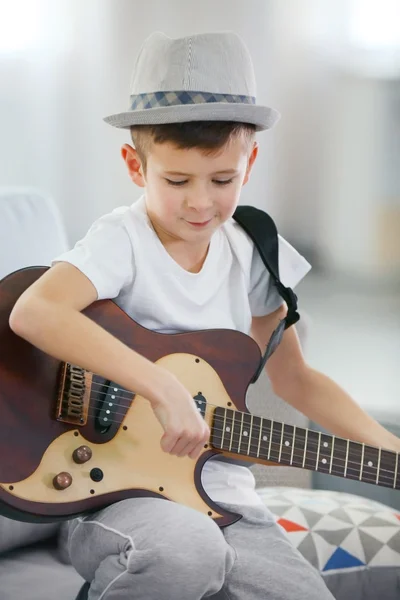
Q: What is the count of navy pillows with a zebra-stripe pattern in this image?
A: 0